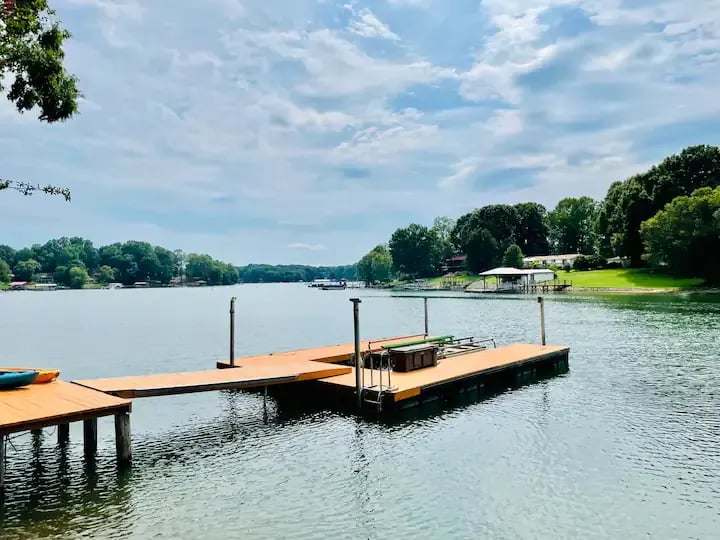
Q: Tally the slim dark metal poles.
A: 4